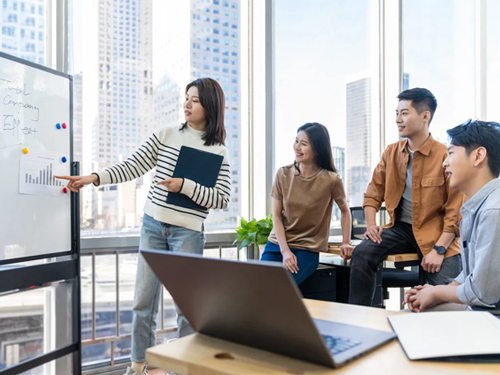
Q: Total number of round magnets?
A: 5